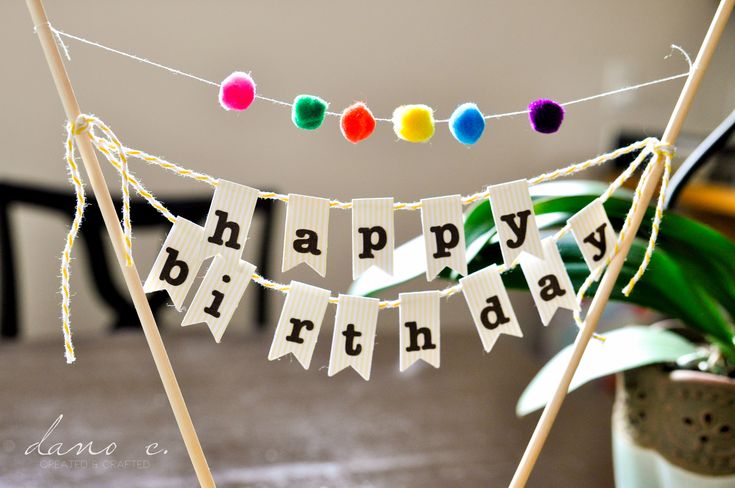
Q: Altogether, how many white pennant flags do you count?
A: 13